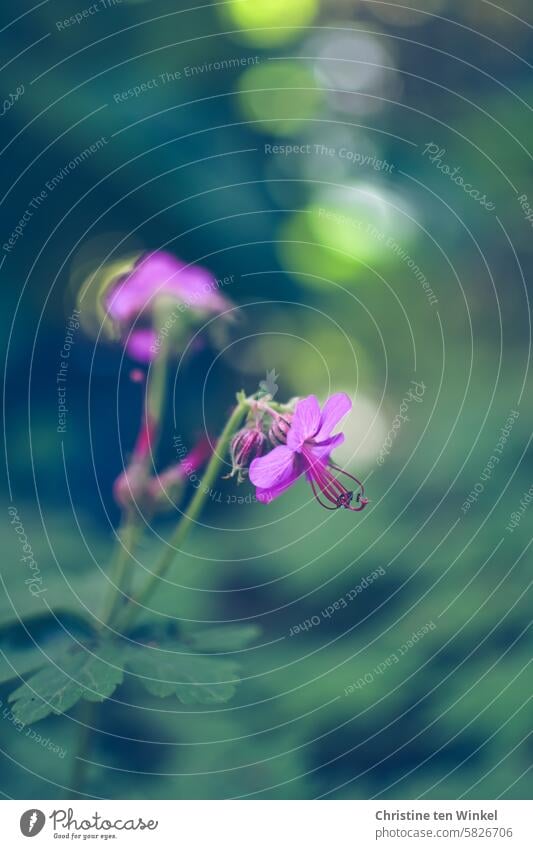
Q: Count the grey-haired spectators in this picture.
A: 0